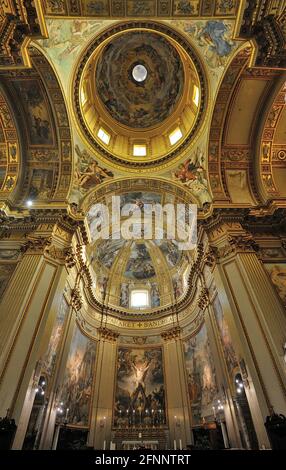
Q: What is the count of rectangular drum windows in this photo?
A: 5